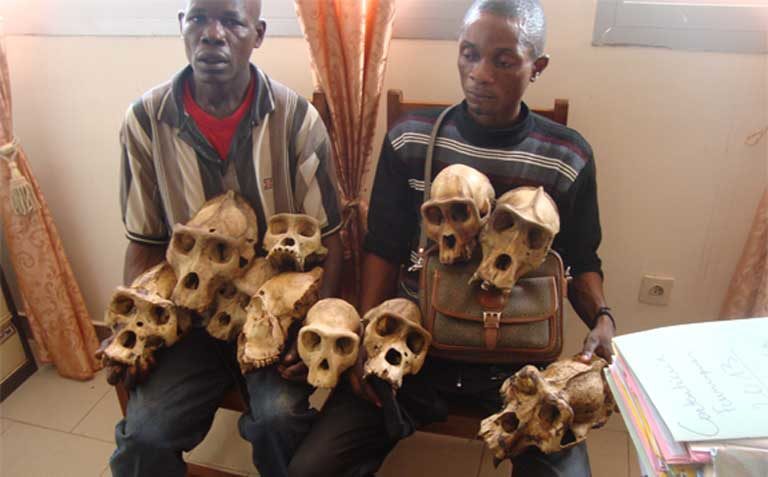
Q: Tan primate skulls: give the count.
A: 10